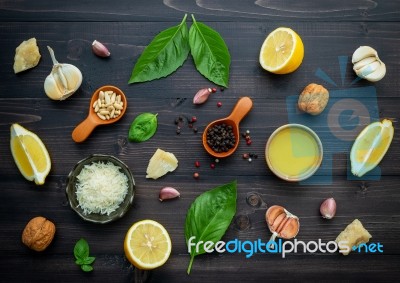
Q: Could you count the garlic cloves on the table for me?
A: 4